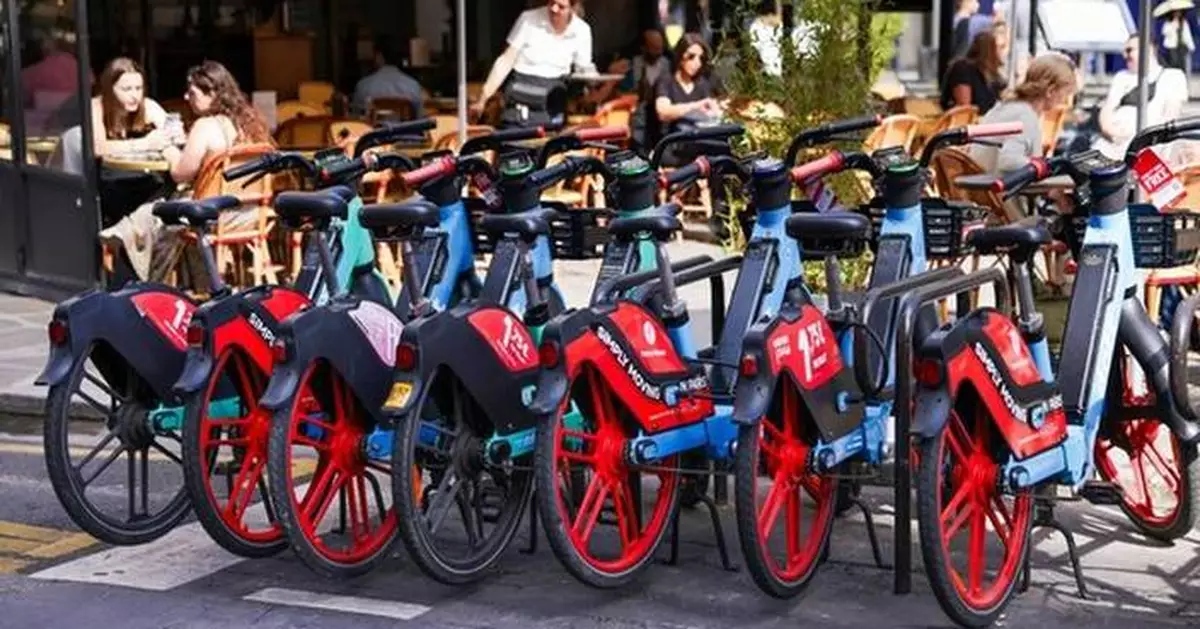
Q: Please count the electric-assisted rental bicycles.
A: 7